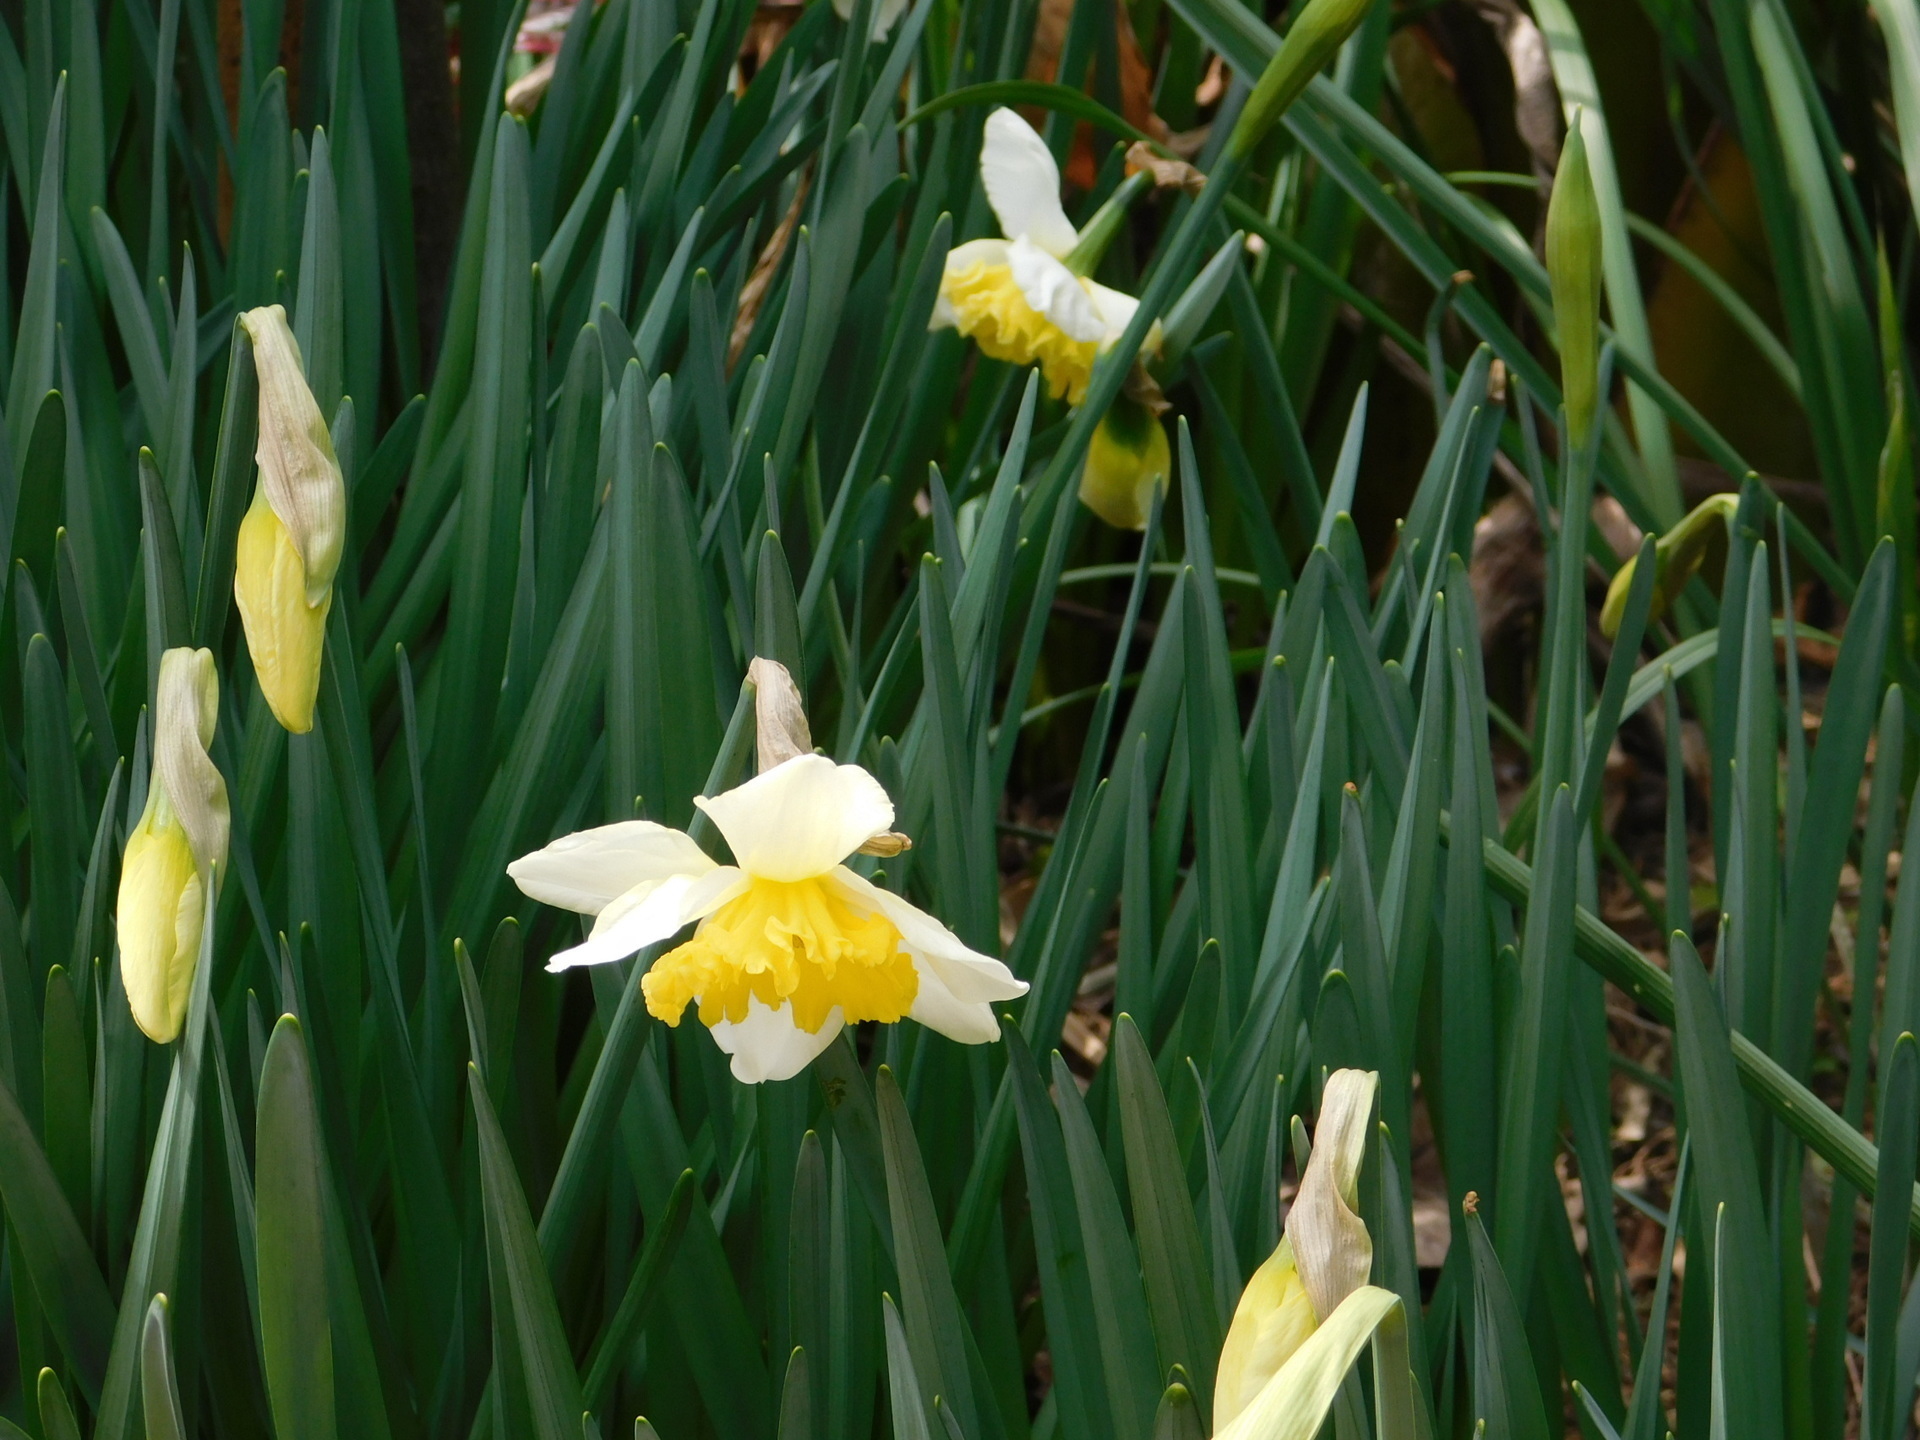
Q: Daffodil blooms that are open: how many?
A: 2